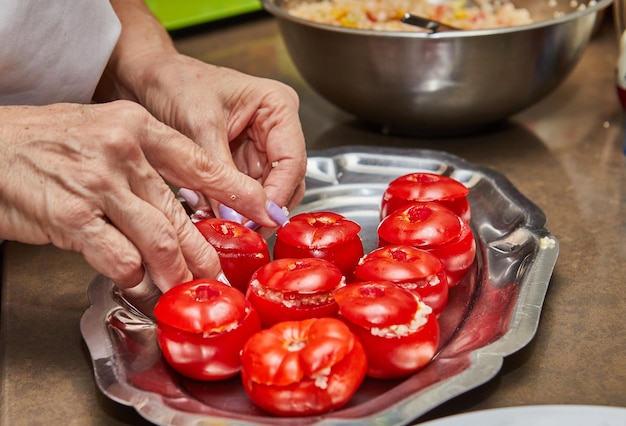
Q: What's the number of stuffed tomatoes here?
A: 9